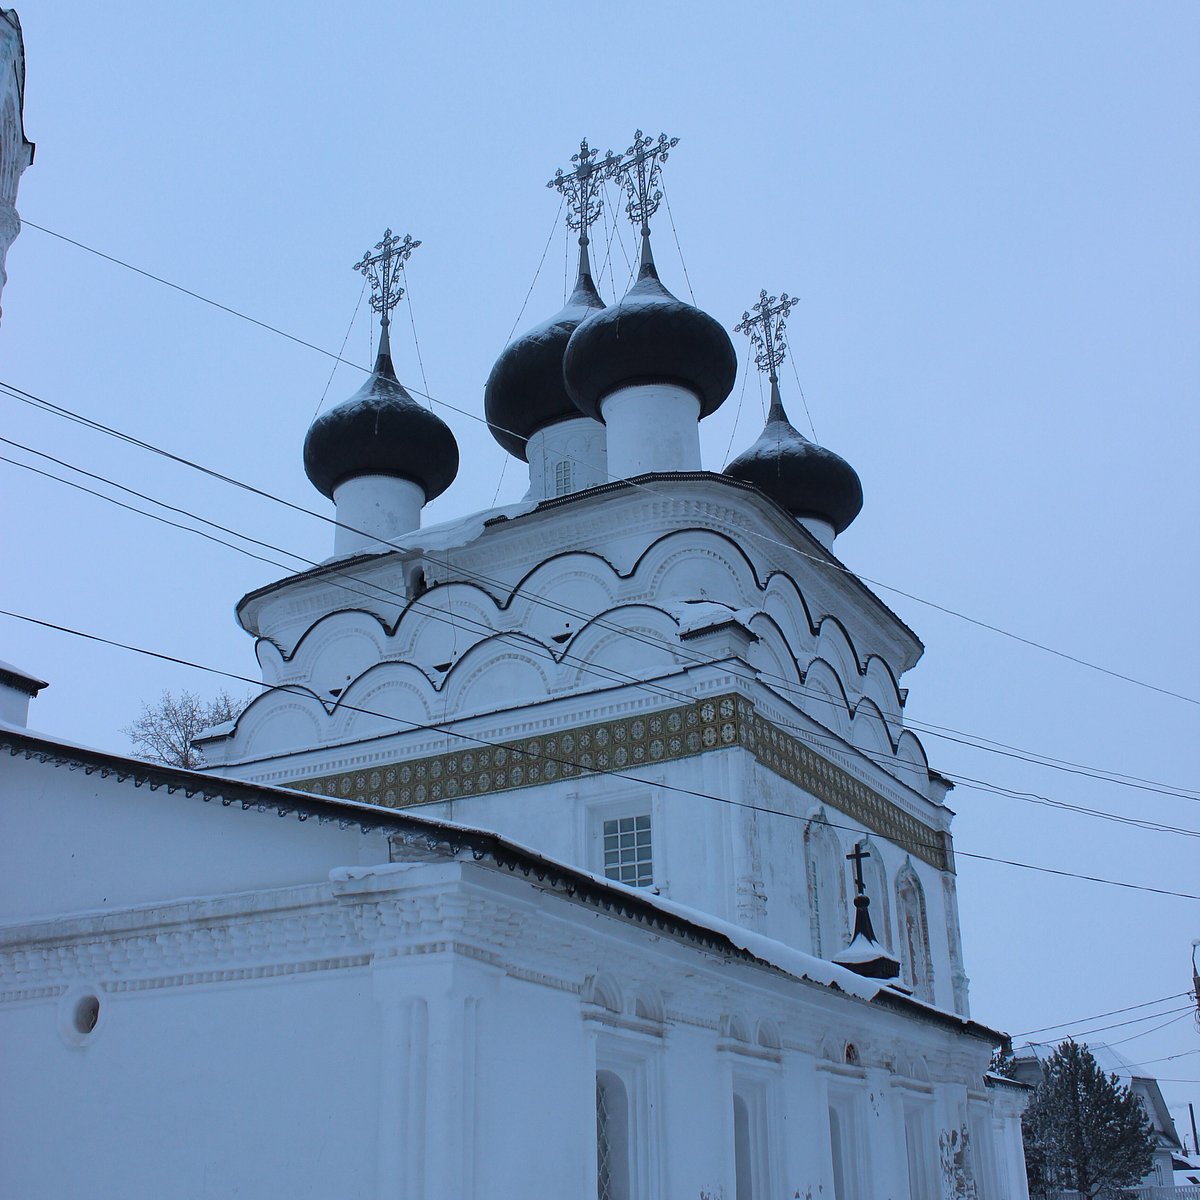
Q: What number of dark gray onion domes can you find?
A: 4